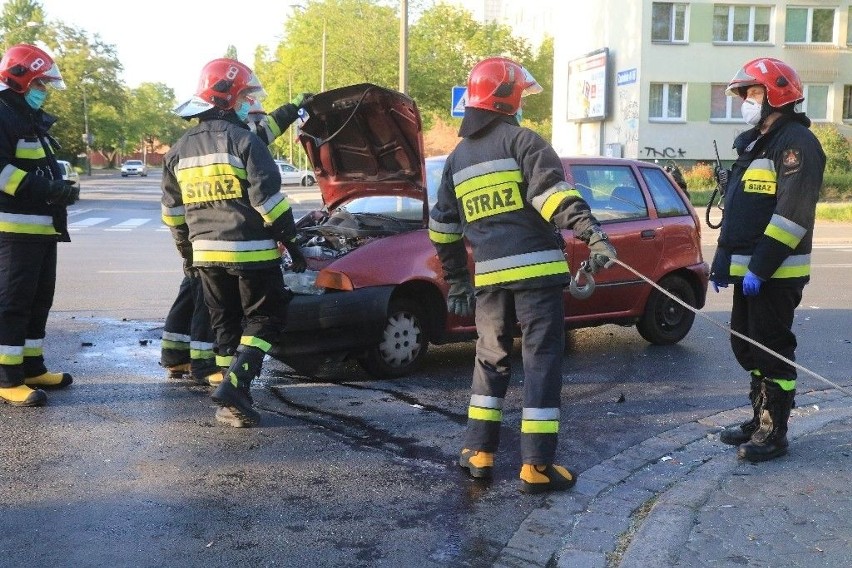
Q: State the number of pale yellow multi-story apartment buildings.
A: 1